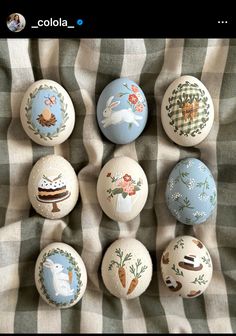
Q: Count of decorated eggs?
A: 9